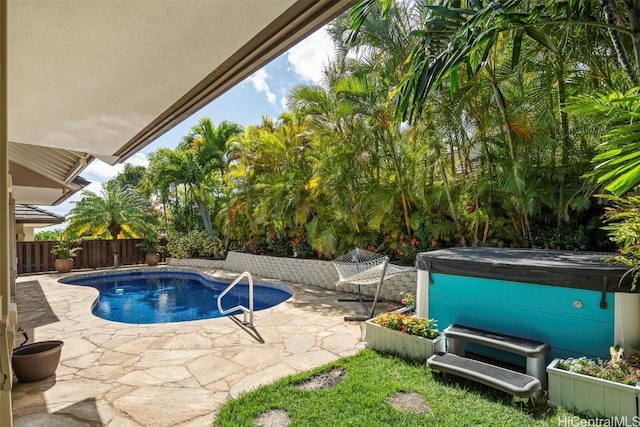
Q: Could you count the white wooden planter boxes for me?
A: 2